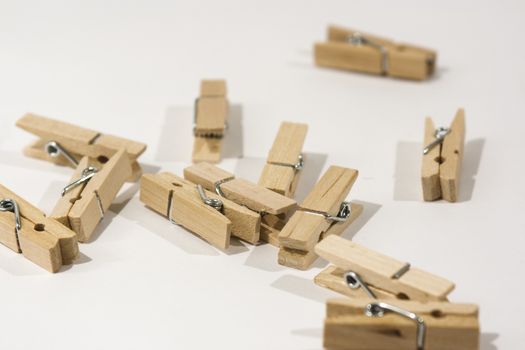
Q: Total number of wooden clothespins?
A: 12